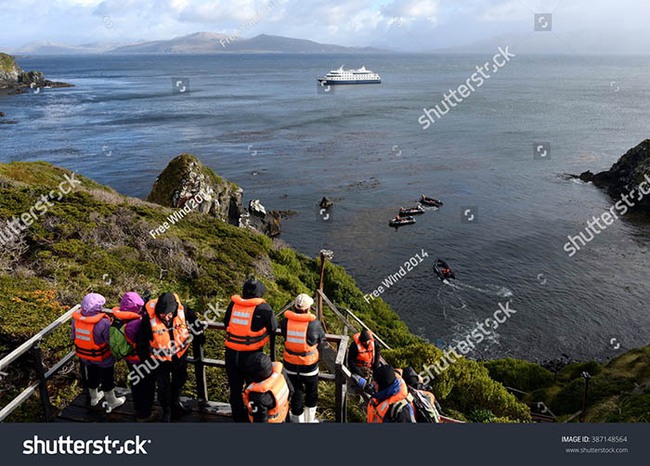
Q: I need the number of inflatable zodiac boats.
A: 4